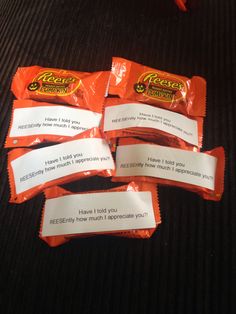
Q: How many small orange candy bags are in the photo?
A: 7